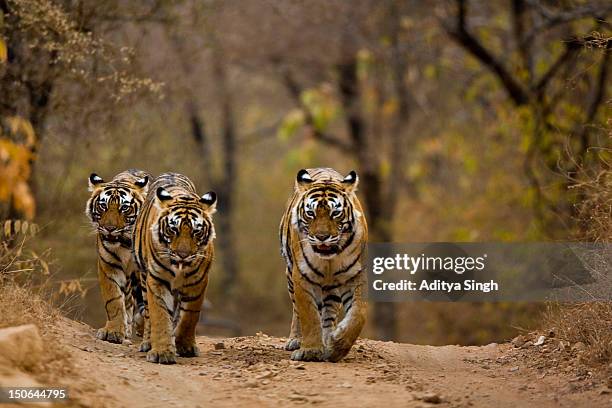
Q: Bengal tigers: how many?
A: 3